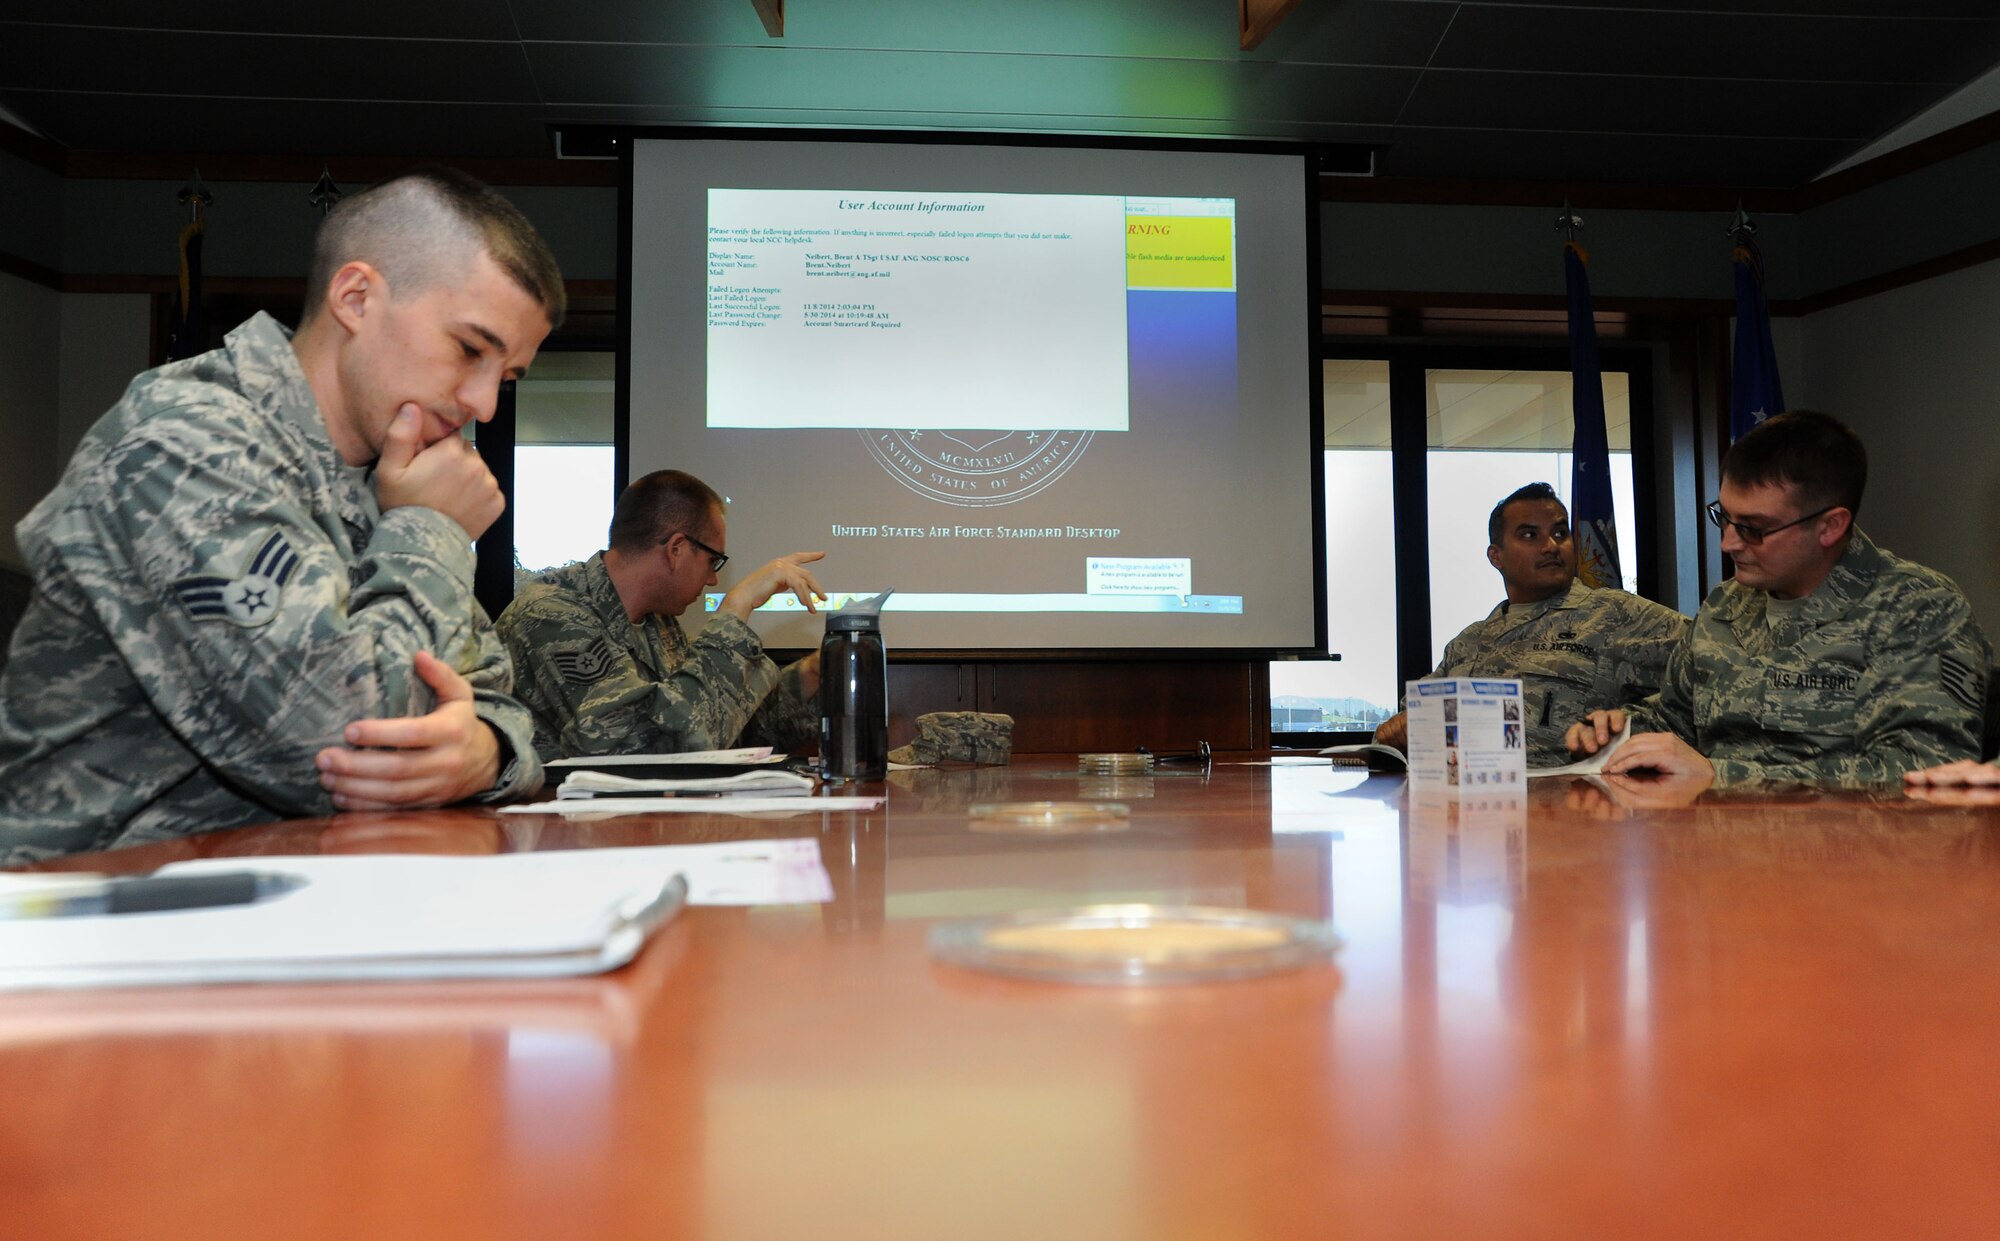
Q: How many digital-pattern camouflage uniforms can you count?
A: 4